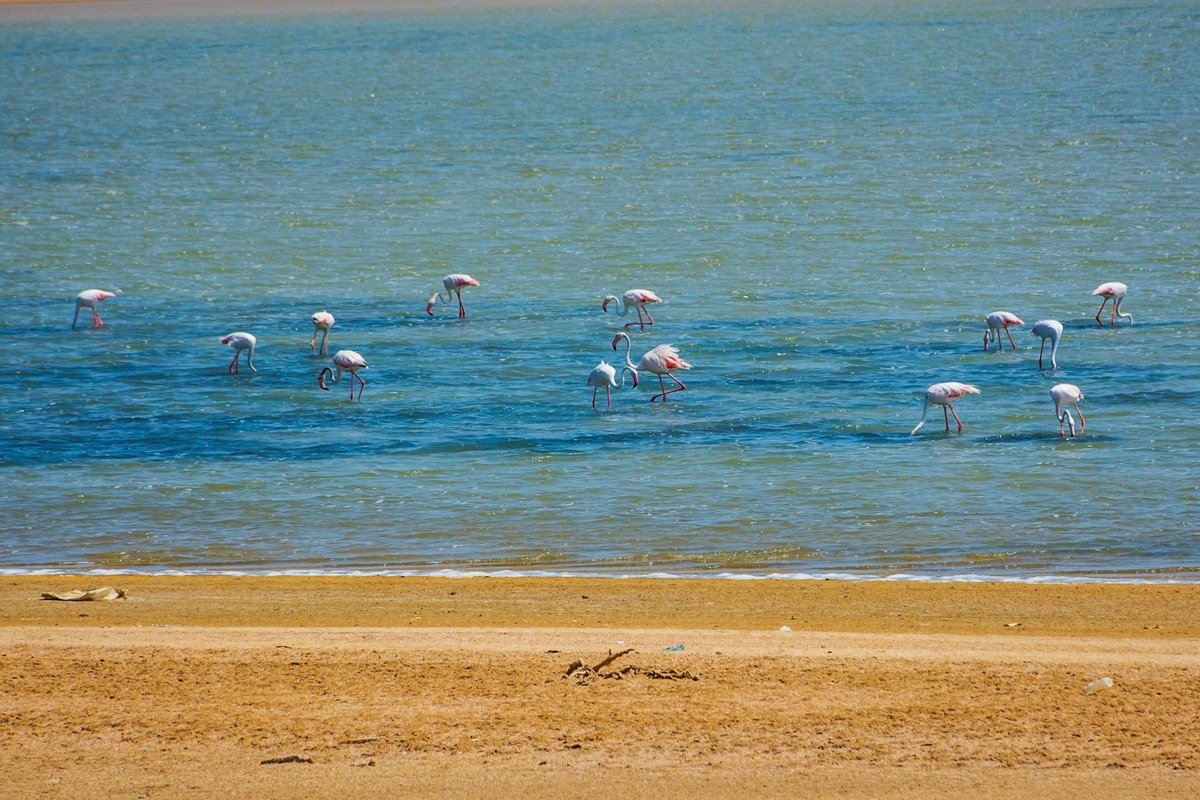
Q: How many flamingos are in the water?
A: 13